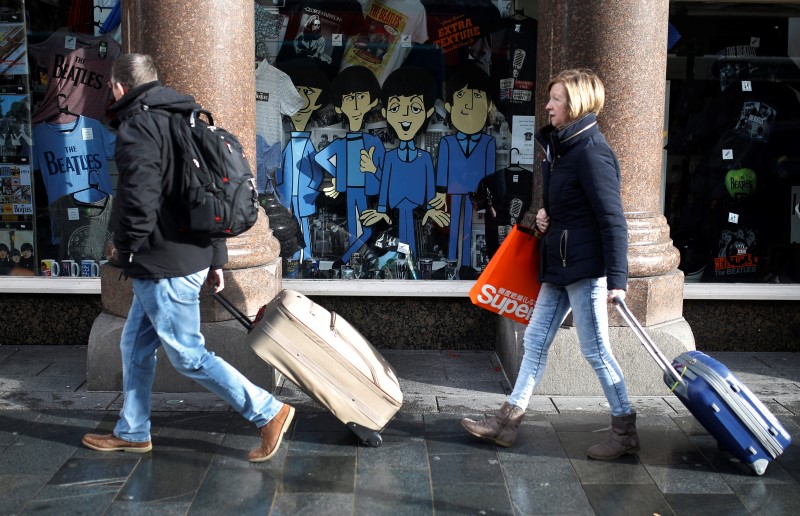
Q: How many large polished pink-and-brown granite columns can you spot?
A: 2